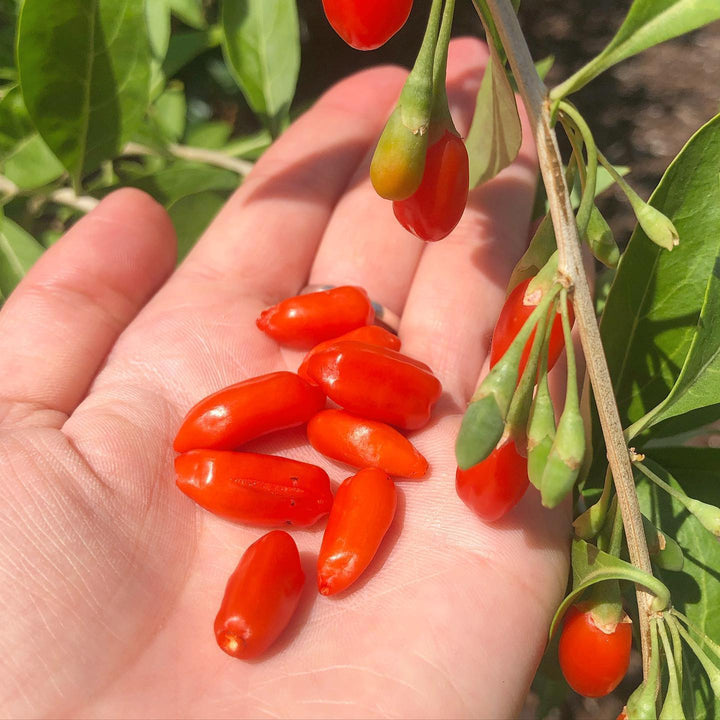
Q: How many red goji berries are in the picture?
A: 13